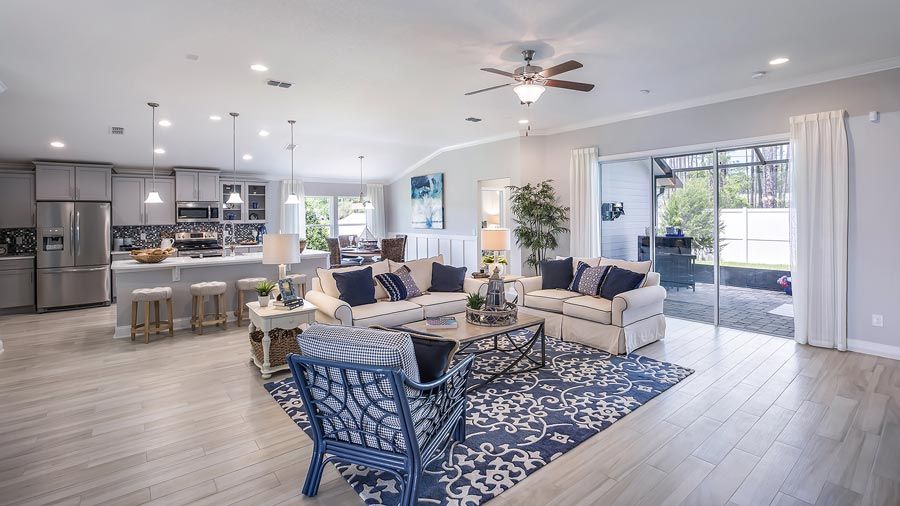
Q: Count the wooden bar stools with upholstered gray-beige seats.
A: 4